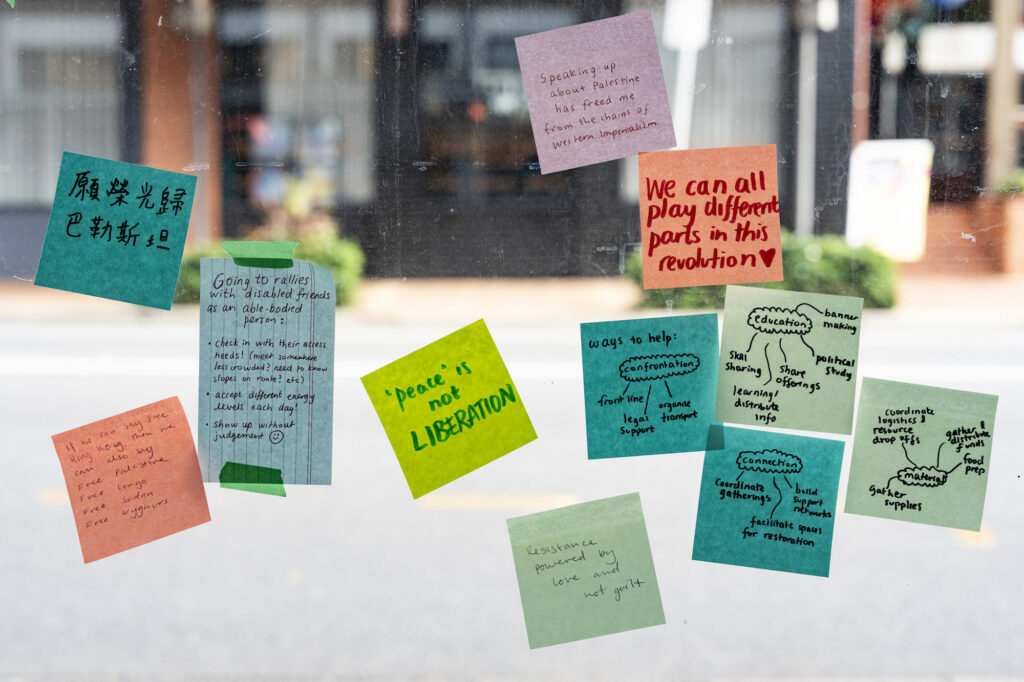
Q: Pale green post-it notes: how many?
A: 3